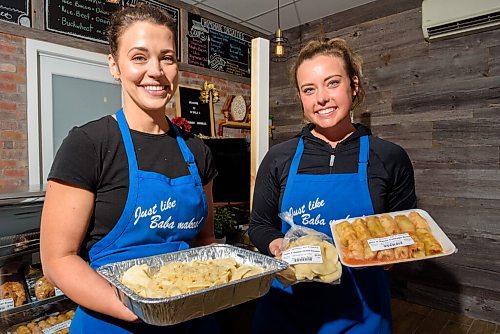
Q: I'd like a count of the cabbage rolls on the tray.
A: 12